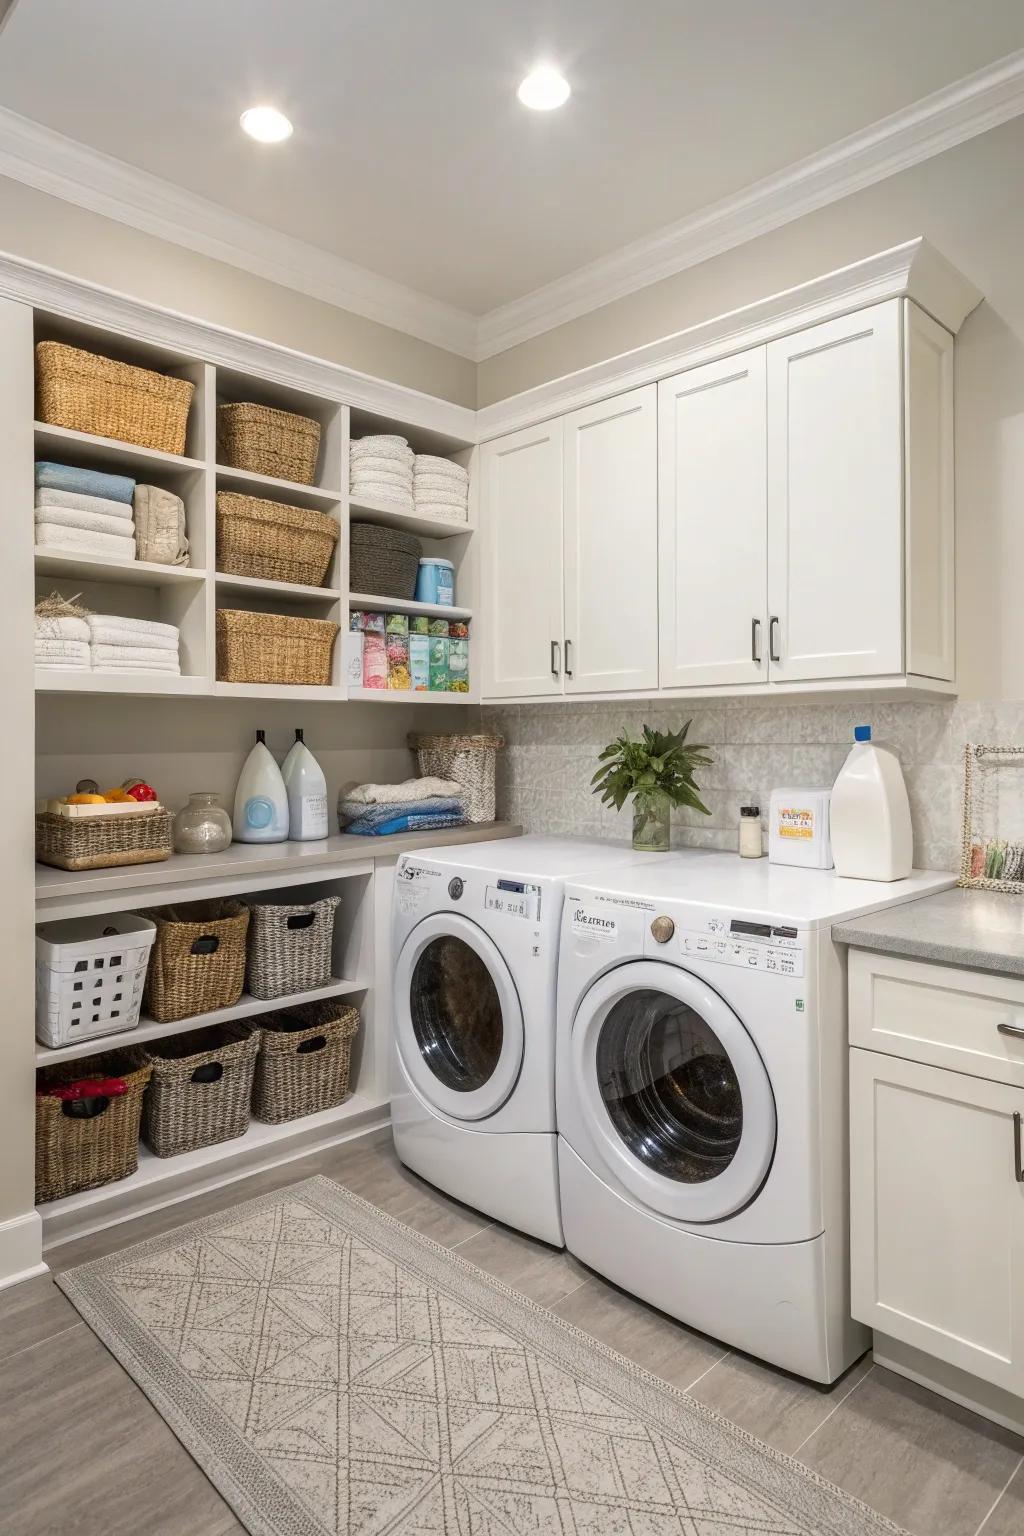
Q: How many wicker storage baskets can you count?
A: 12